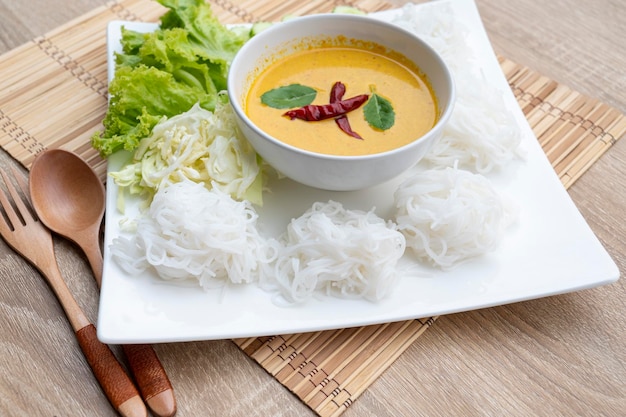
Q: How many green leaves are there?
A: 2